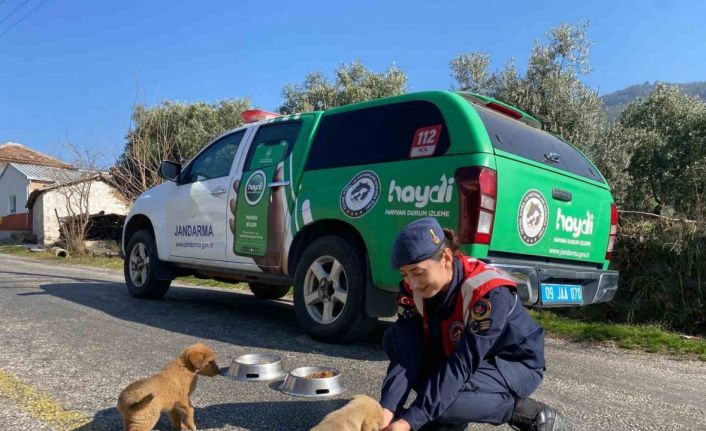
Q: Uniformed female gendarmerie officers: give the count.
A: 1